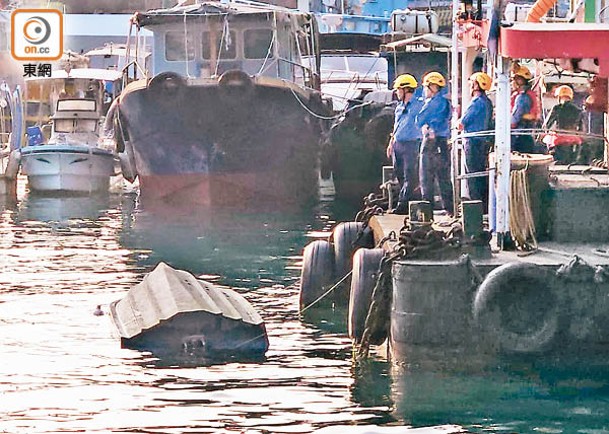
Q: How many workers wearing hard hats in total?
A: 5